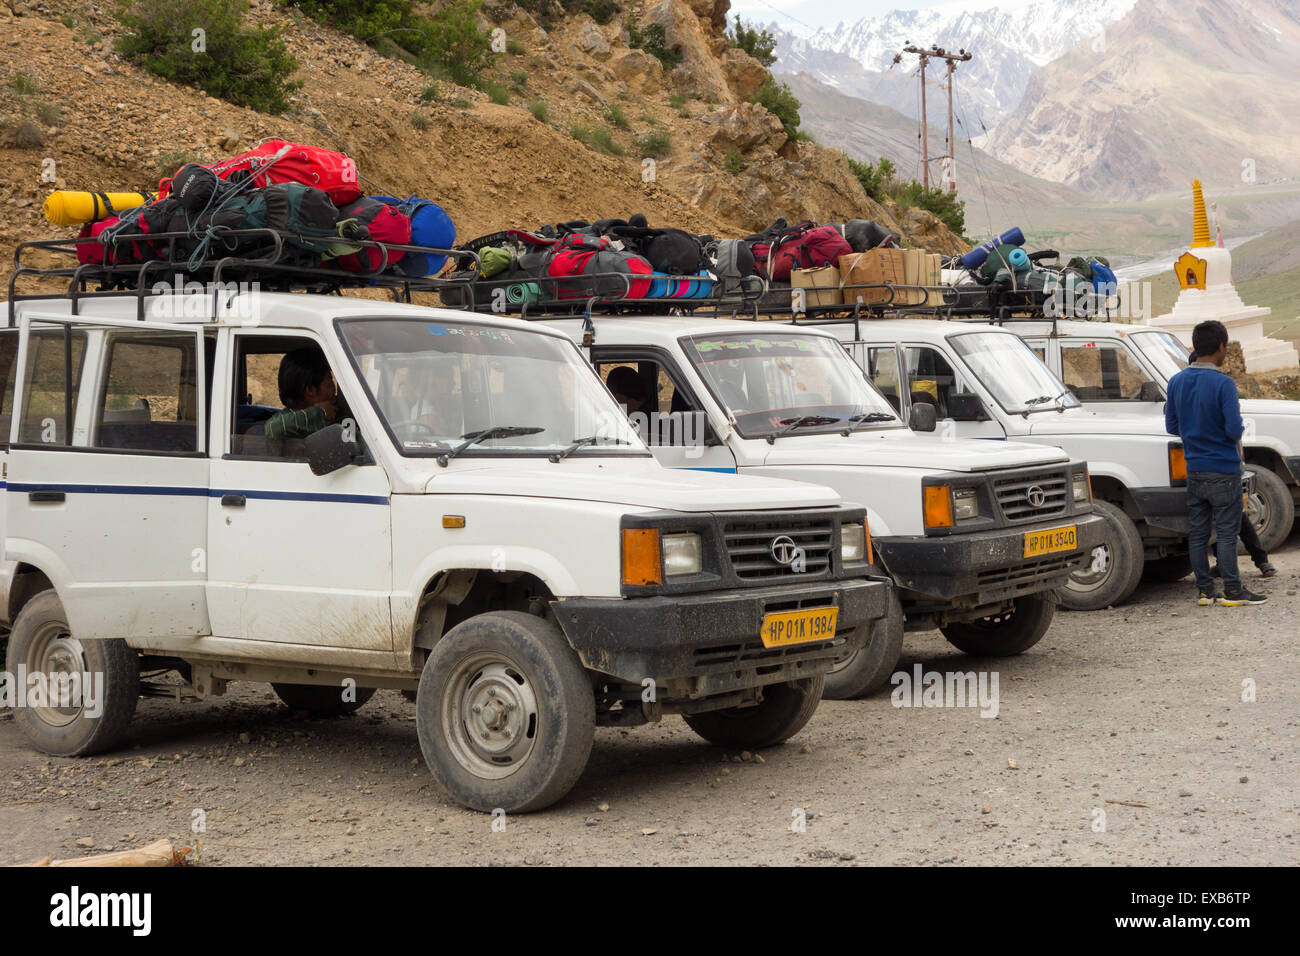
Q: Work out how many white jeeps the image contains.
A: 4